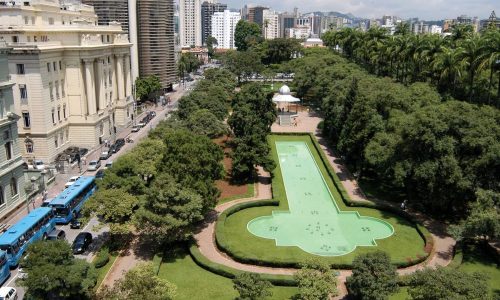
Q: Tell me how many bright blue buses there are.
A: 3